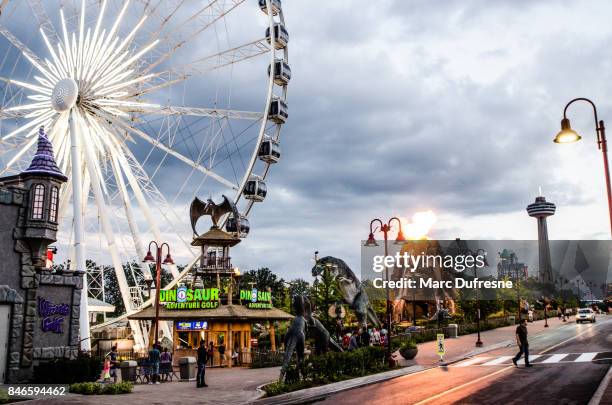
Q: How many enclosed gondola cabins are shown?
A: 7